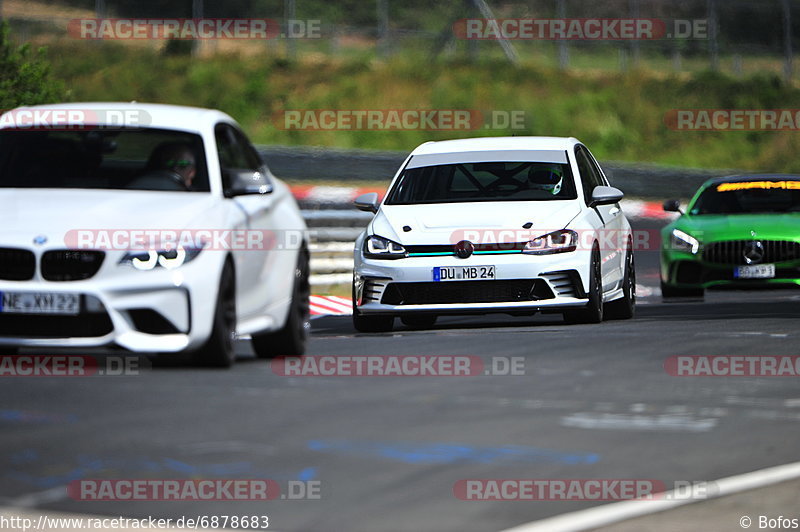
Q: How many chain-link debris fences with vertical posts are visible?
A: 1